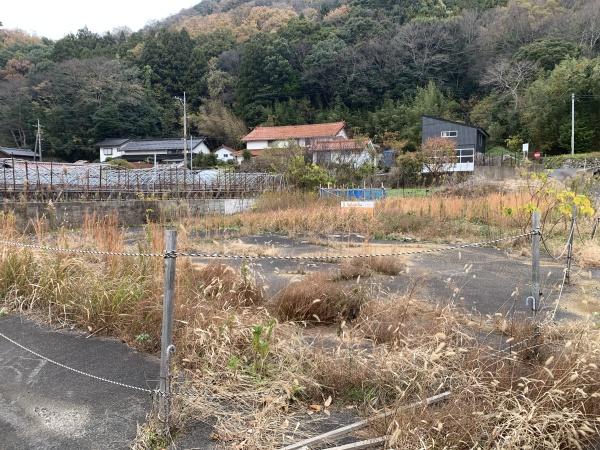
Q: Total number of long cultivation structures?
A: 1